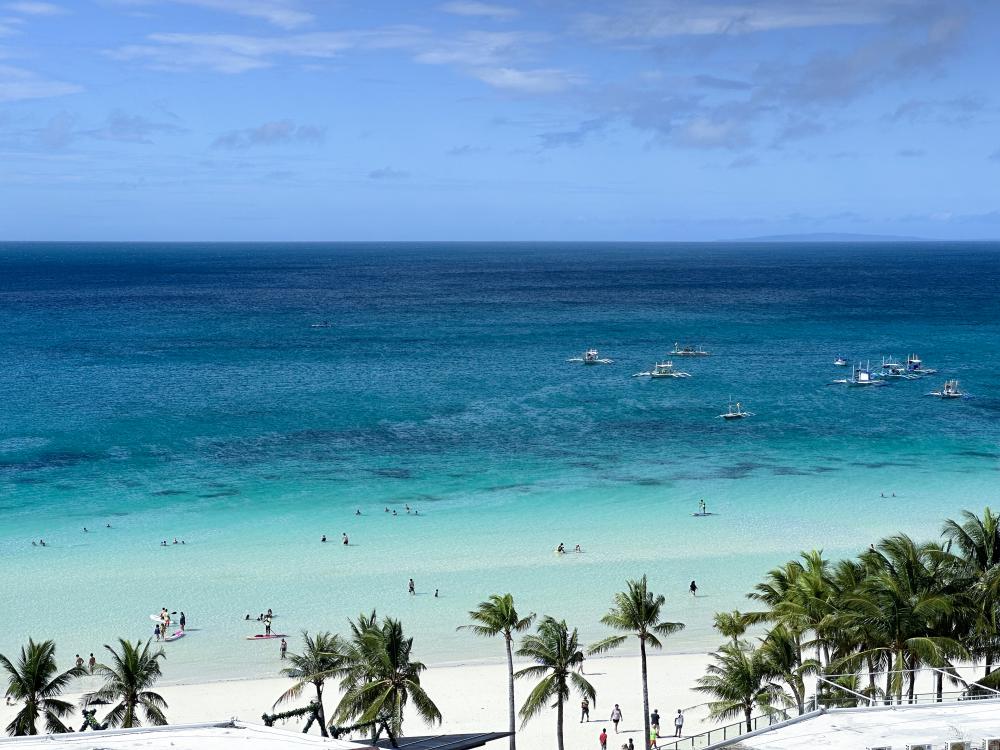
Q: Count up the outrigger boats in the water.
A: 8